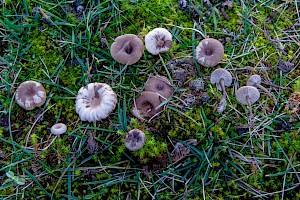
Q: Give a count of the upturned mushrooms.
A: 3